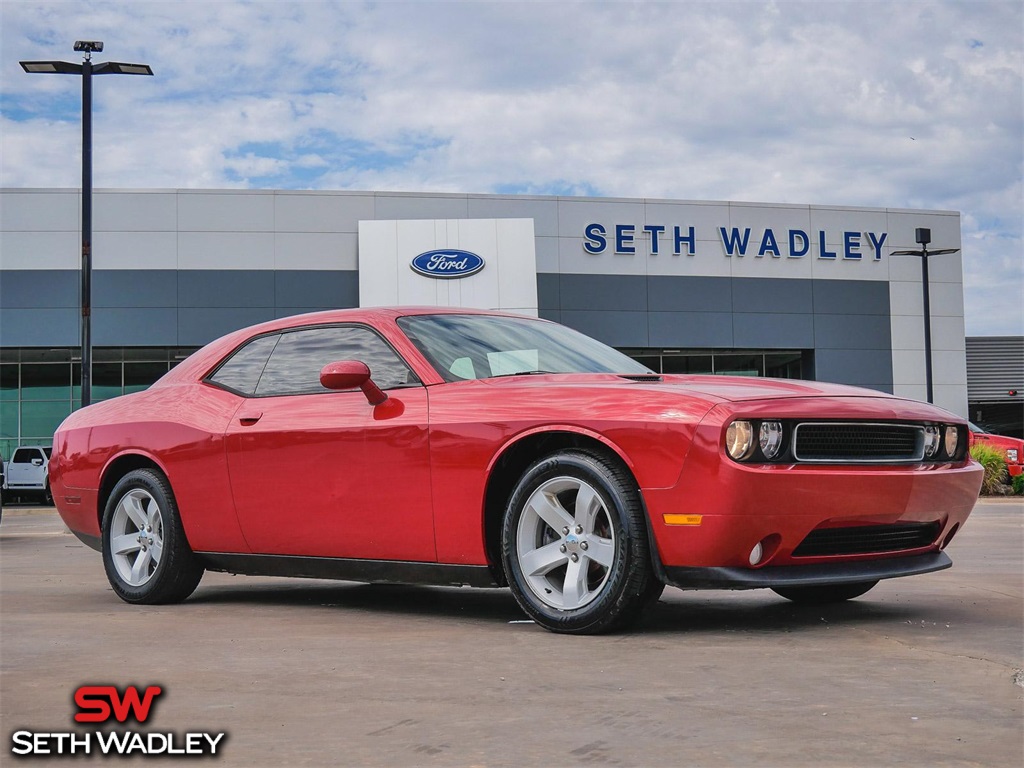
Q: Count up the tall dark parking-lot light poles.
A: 2